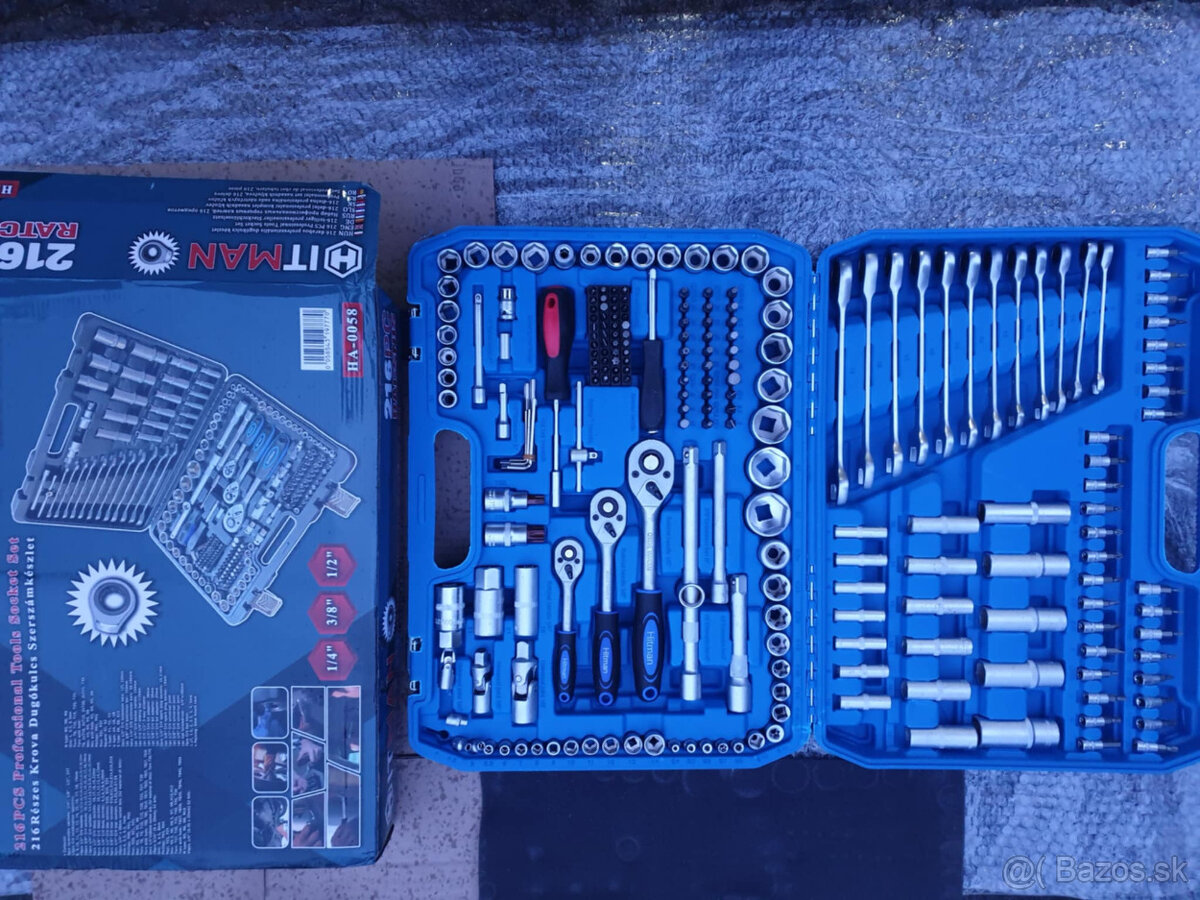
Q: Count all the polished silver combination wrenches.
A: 12